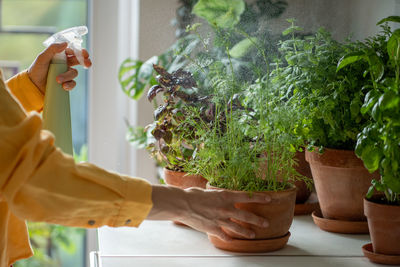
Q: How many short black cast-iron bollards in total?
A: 0